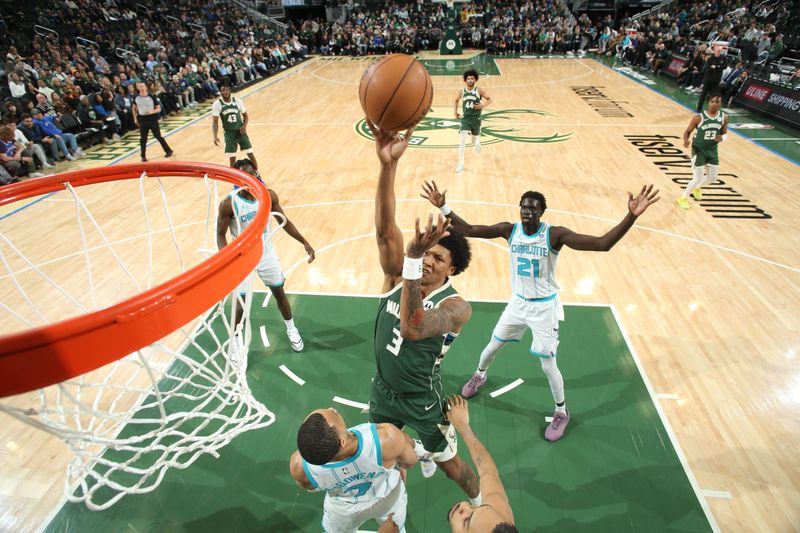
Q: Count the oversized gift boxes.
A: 0